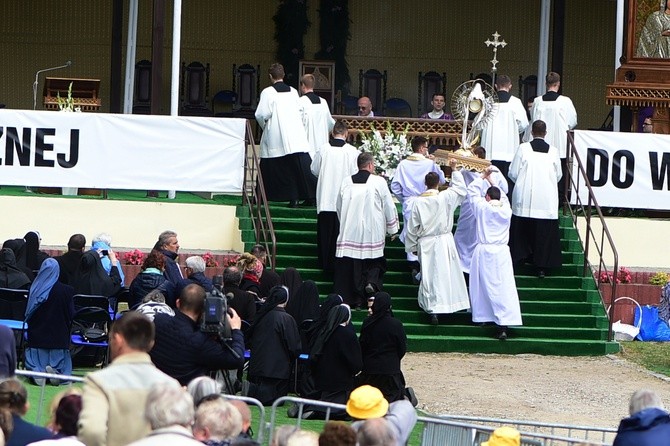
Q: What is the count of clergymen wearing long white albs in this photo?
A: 4